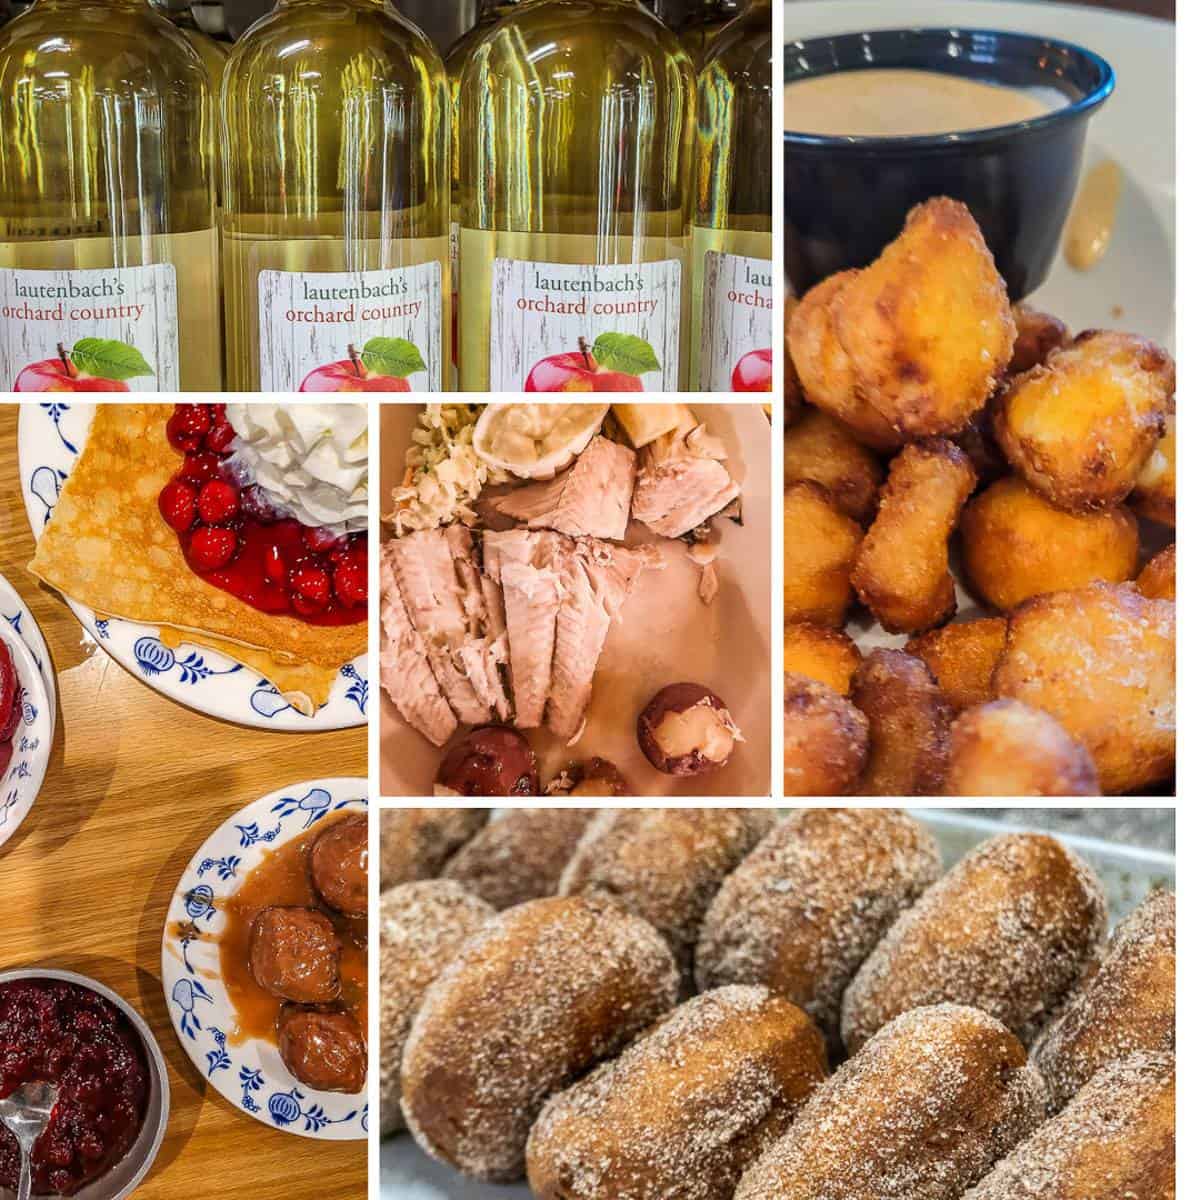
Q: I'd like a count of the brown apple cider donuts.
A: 11